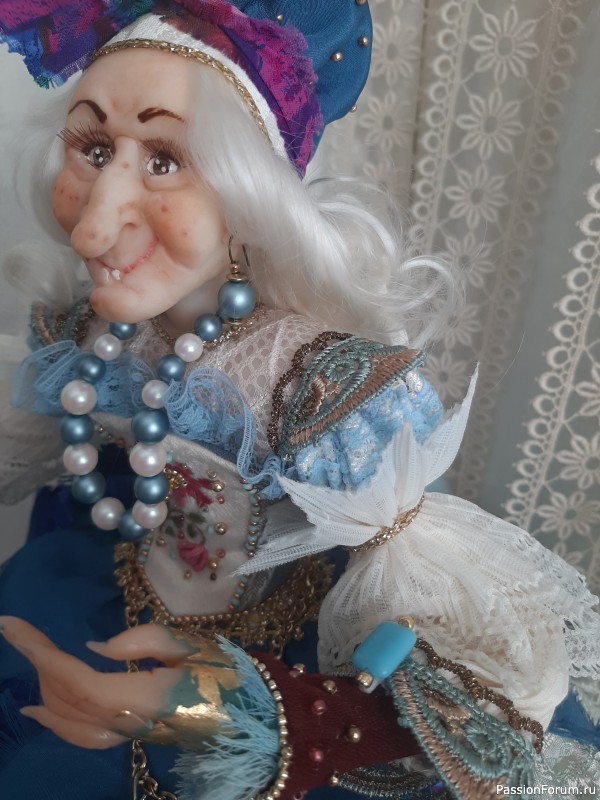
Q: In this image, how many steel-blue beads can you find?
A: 10